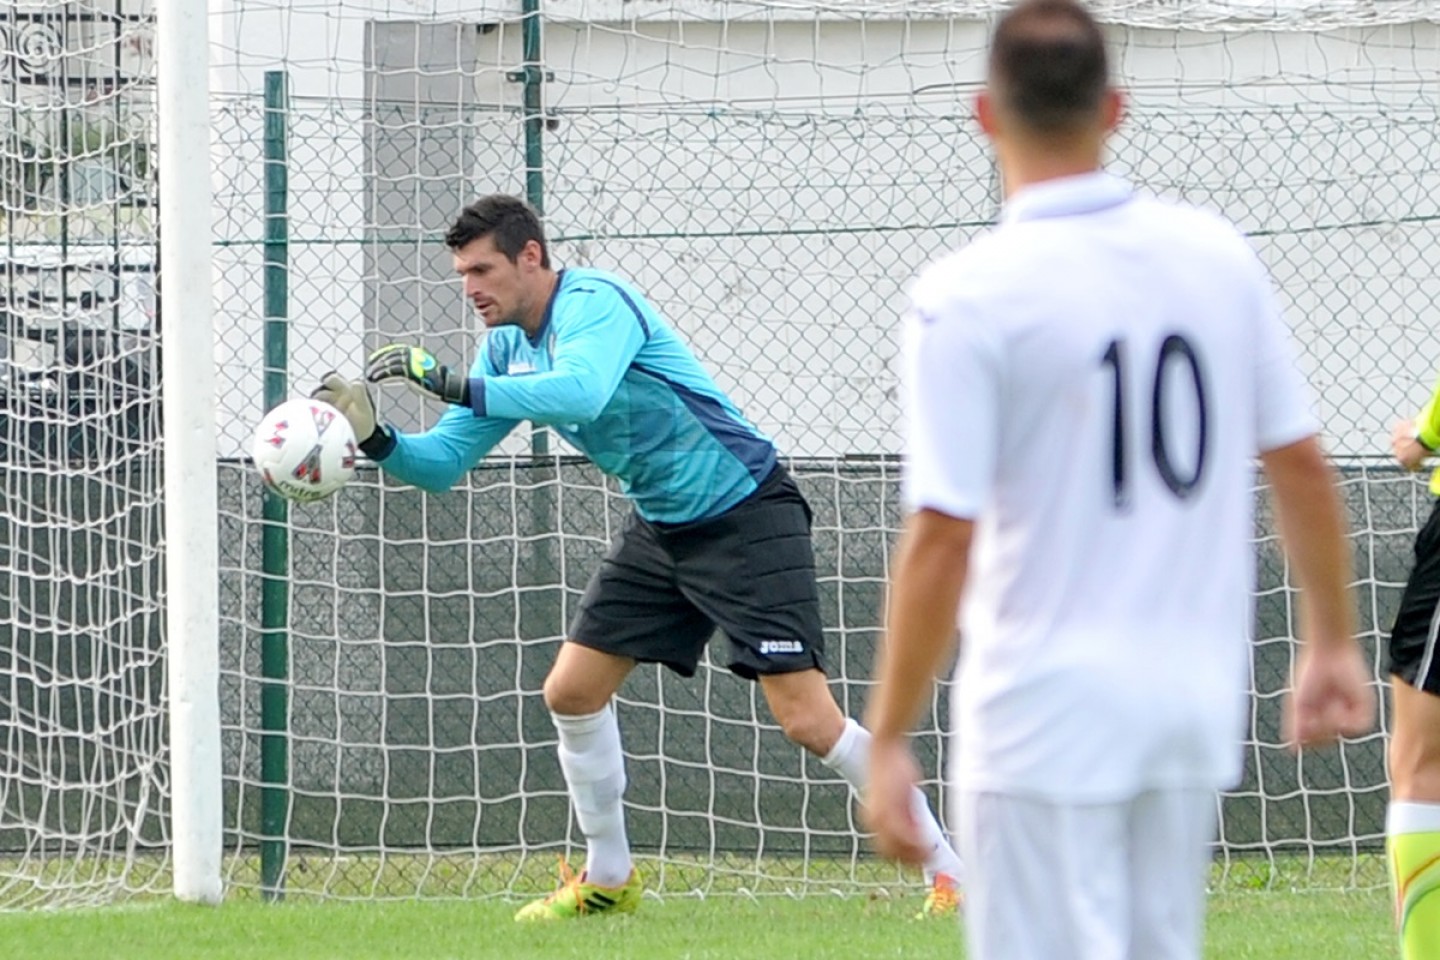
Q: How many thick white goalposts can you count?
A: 1